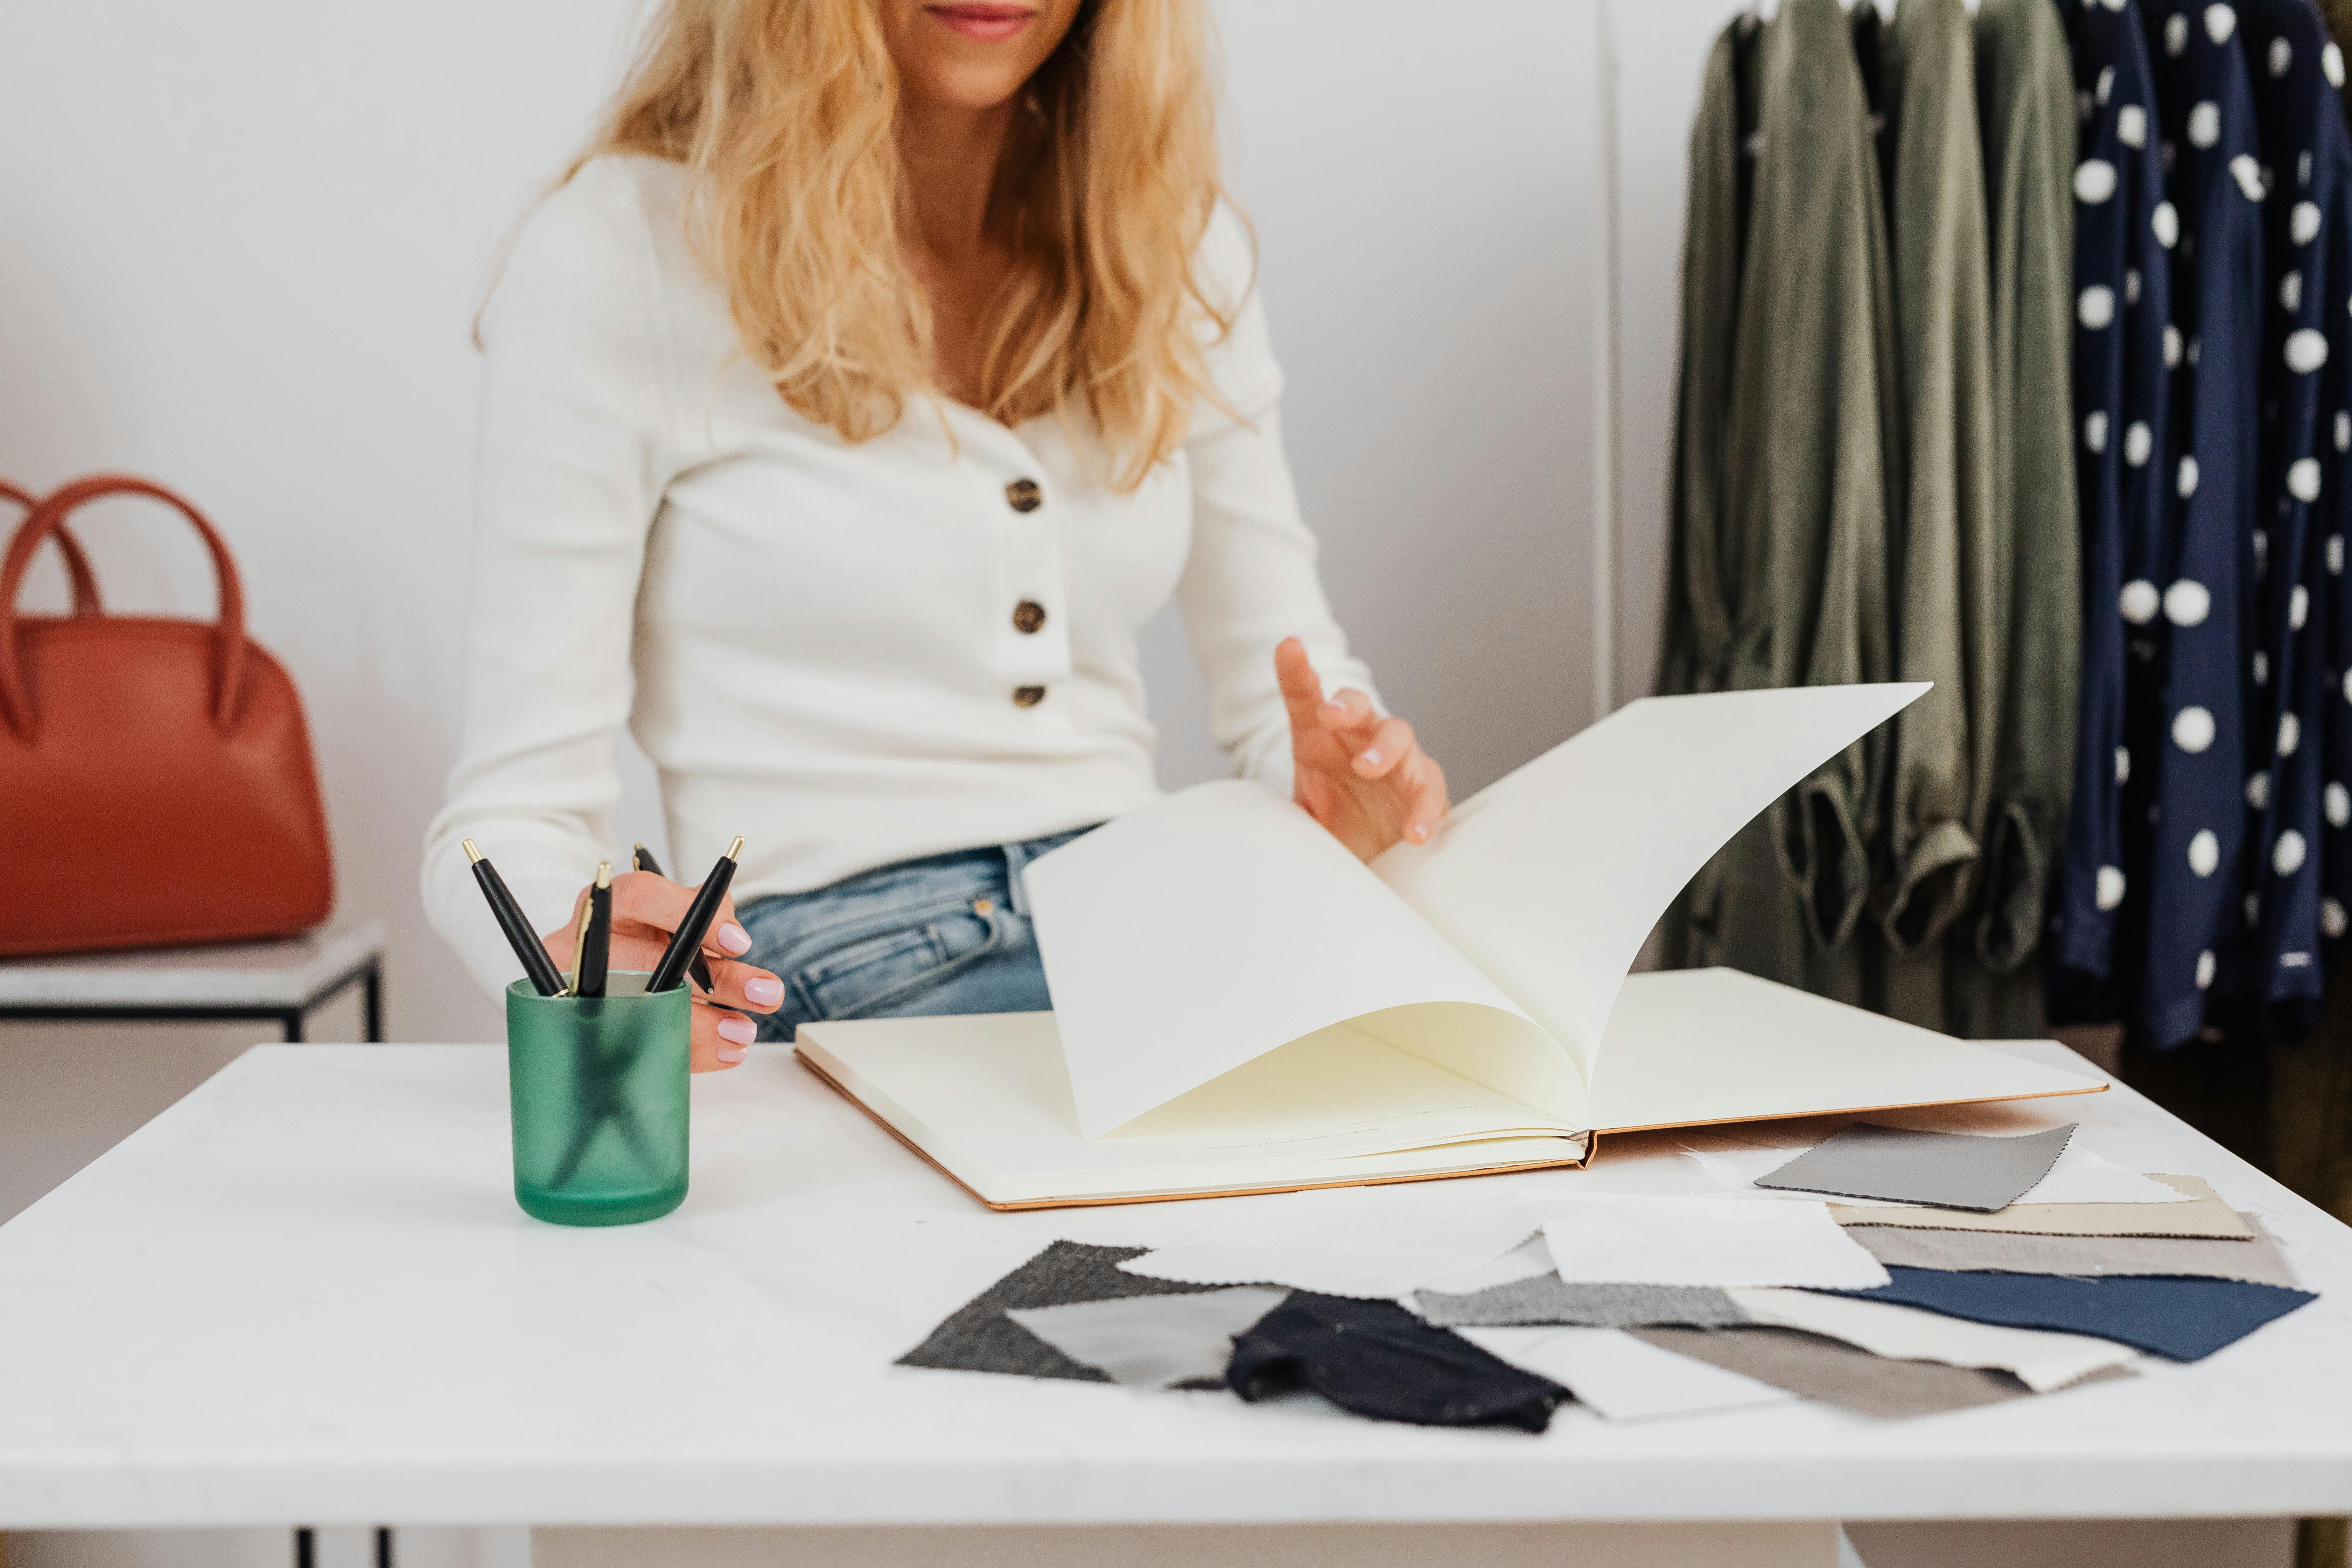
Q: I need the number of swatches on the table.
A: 14